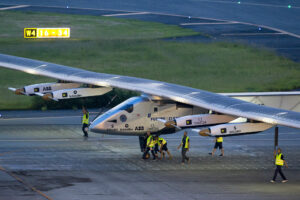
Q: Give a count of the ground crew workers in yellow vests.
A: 7